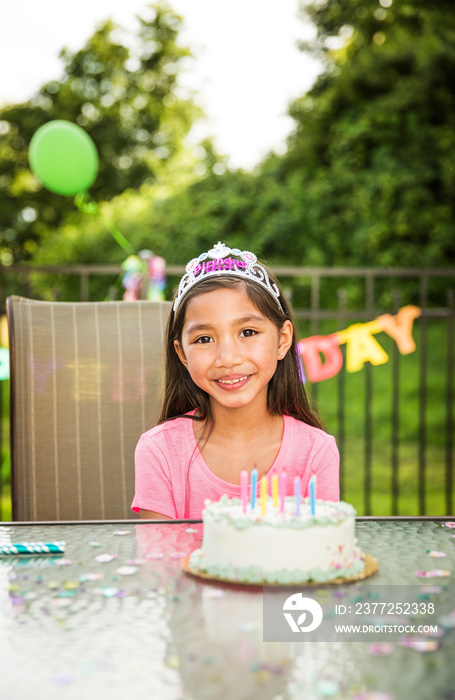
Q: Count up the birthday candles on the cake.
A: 7